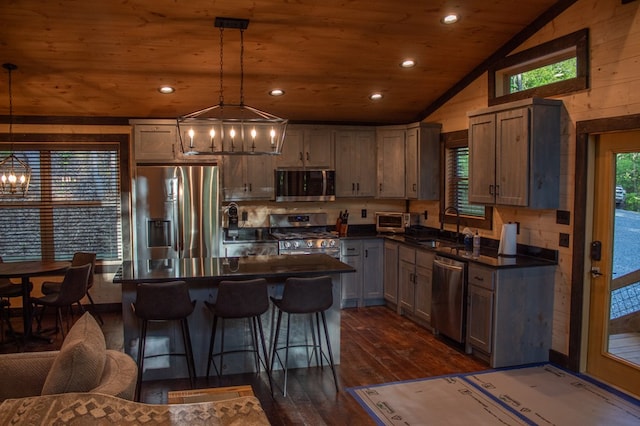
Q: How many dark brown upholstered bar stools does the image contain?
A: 3